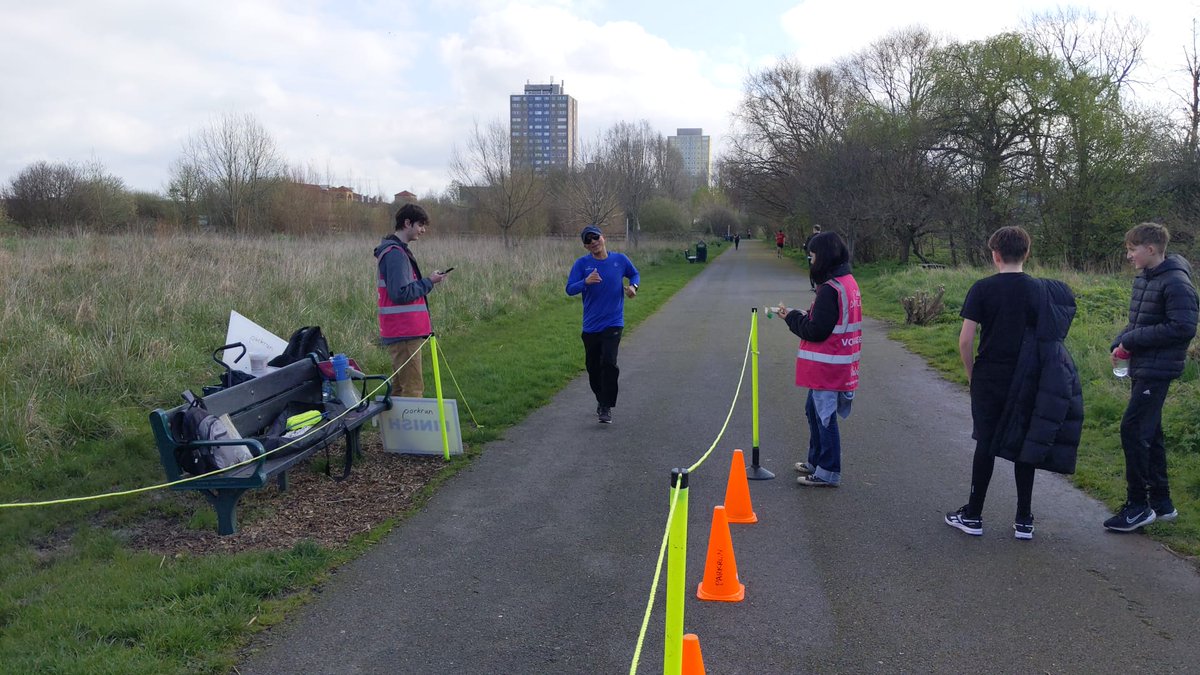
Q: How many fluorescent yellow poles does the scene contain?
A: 3